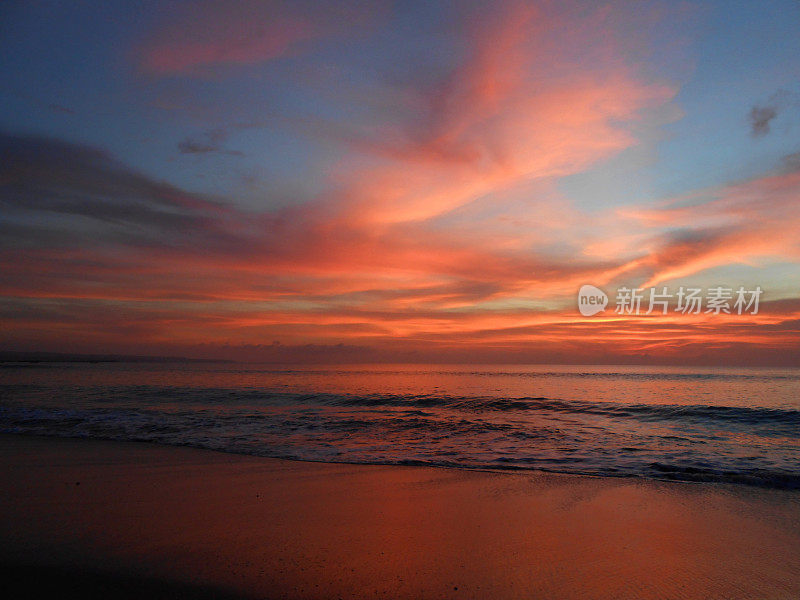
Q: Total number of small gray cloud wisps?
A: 2